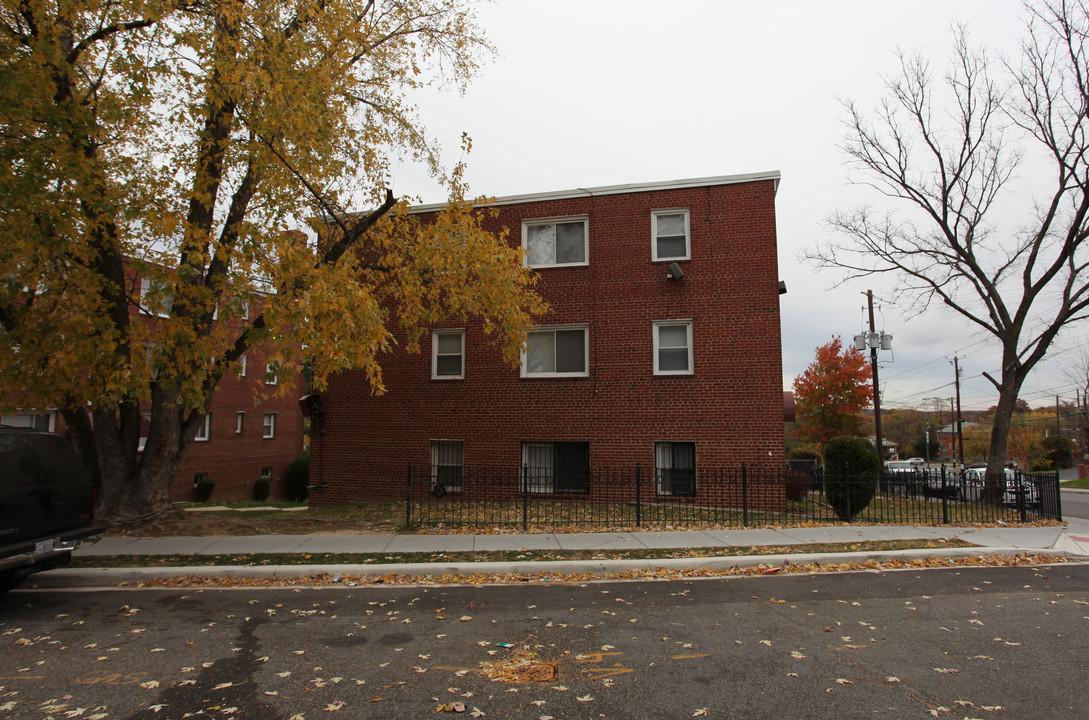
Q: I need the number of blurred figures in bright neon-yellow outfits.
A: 0